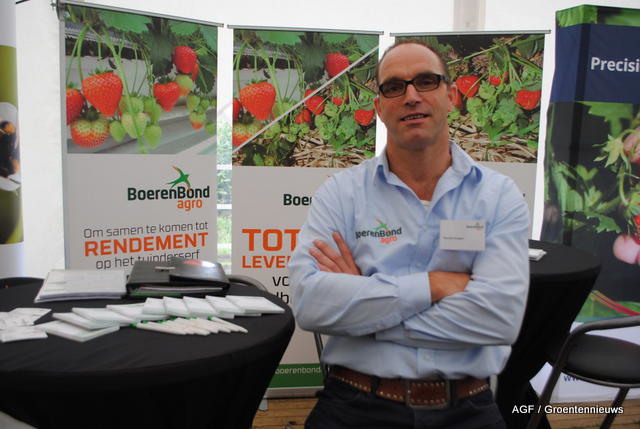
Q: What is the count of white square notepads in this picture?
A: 9